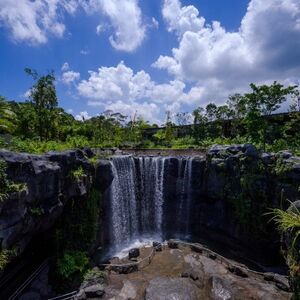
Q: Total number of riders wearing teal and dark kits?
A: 0